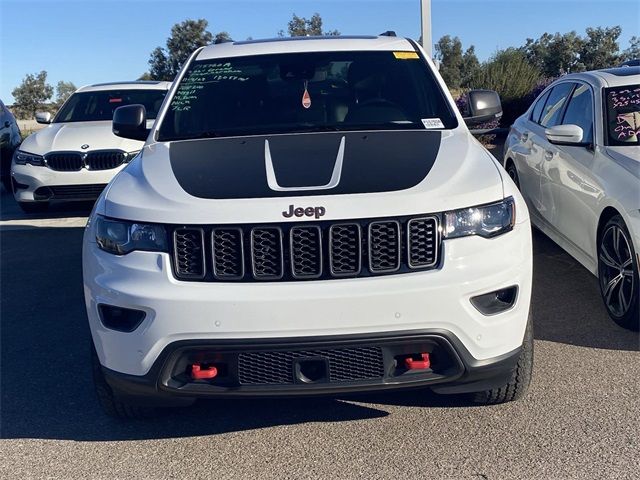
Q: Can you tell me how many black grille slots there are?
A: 7